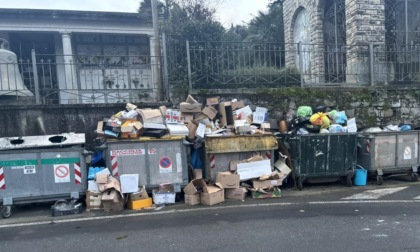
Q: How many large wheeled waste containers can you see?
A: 5